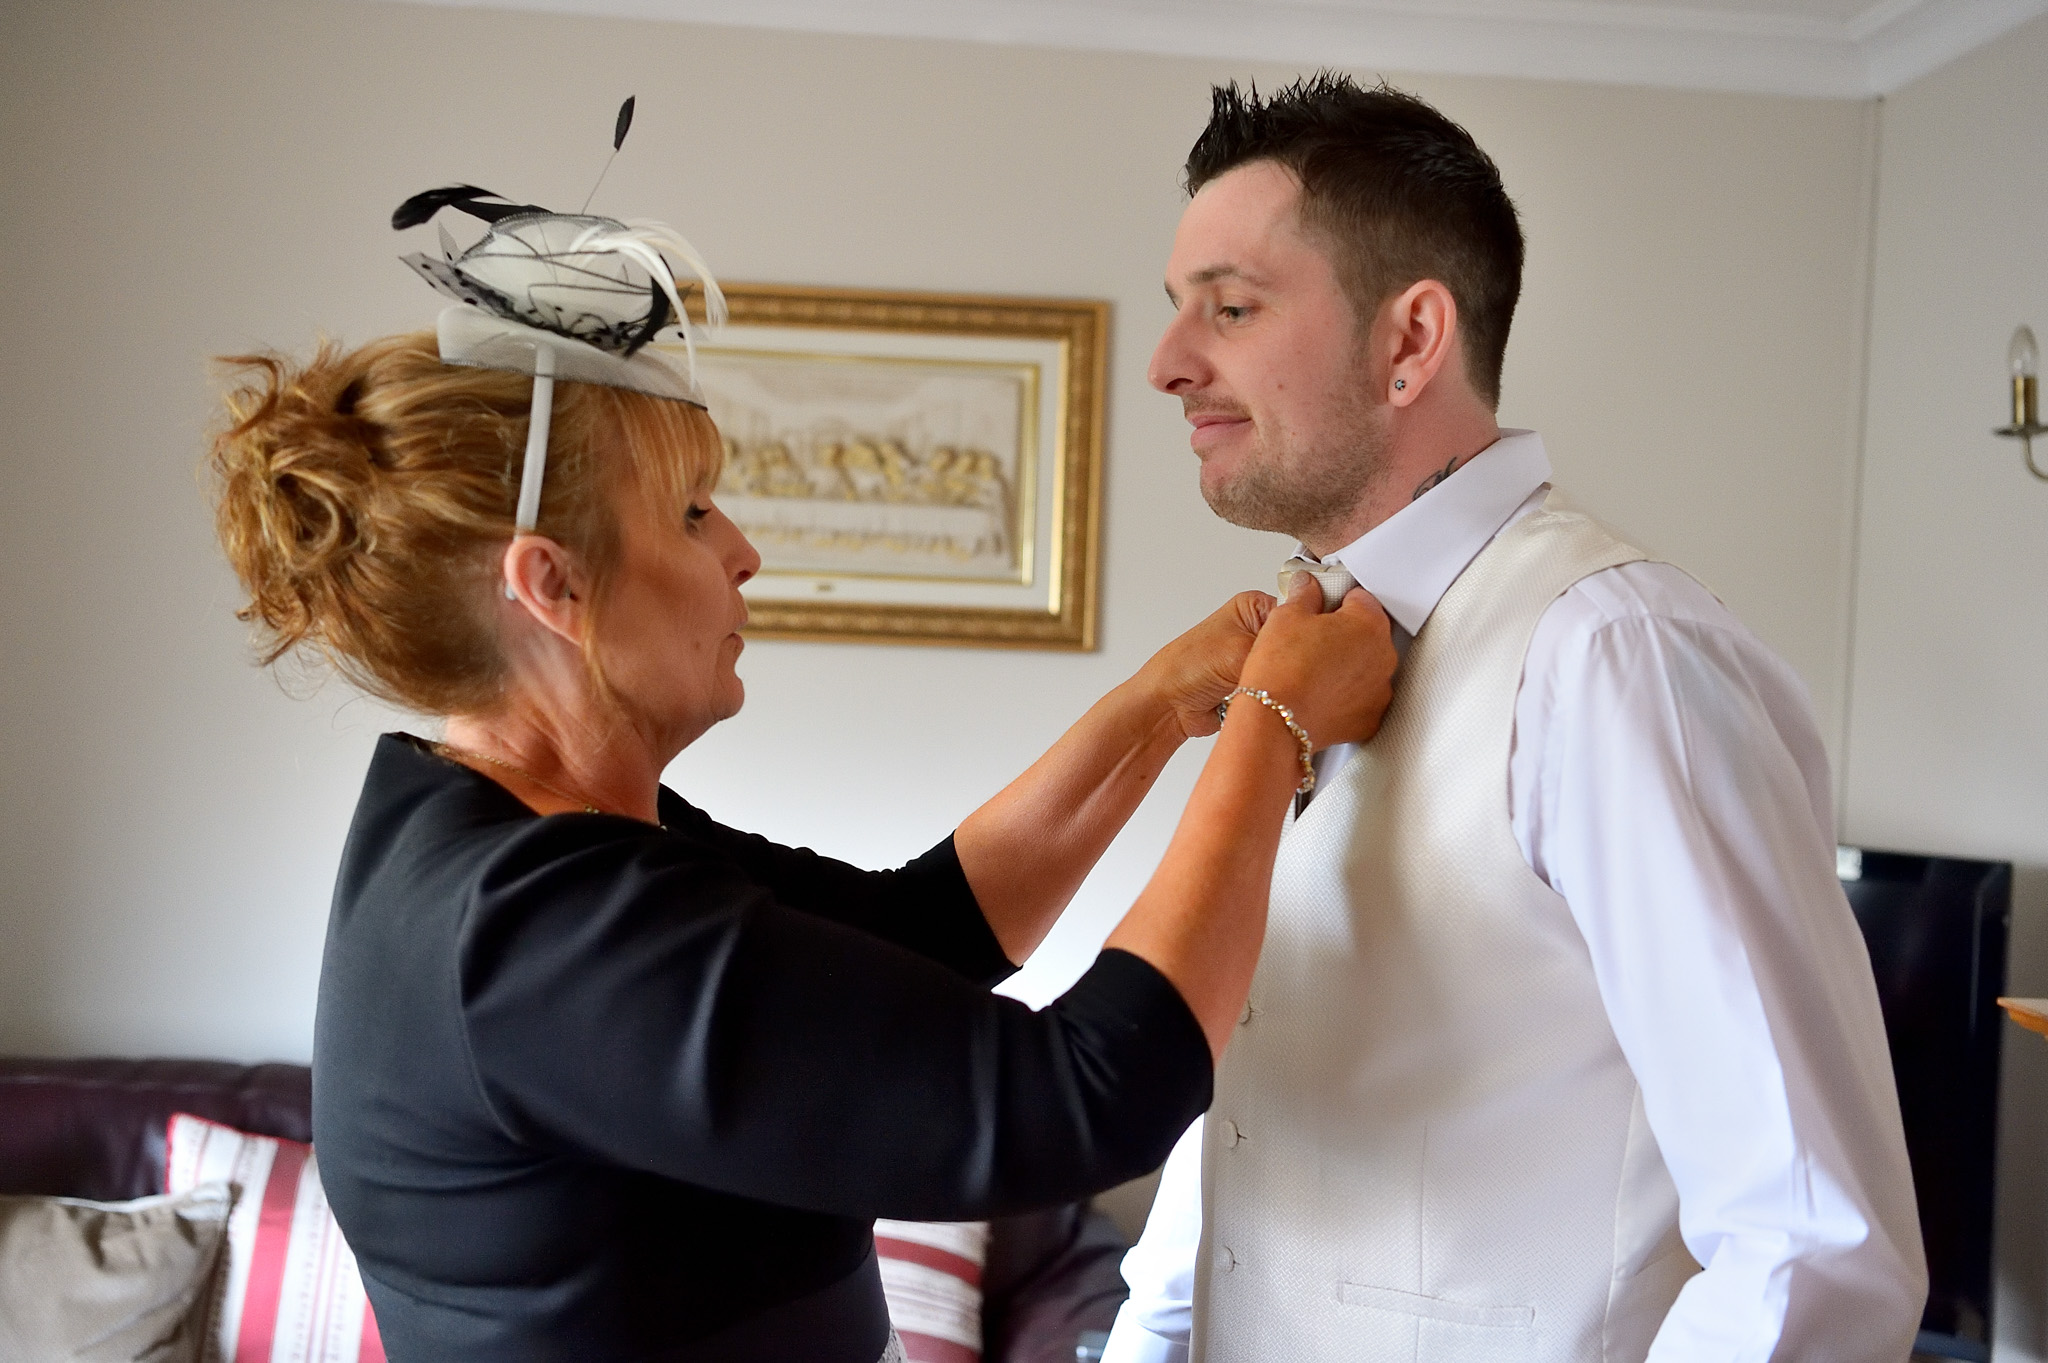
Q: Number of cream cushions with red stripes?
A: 2